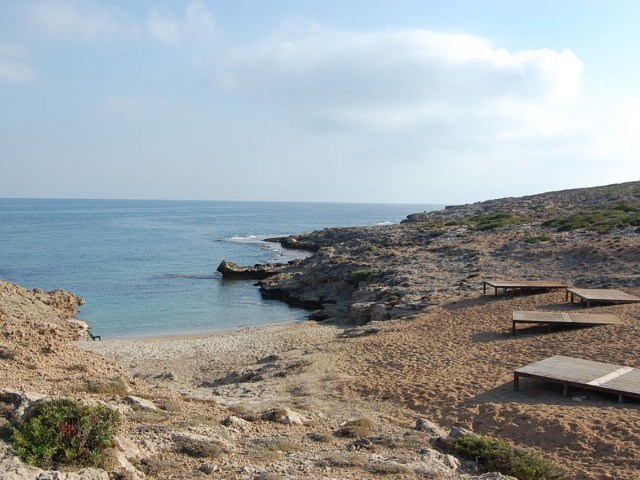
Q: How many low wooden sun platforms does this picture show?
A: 4